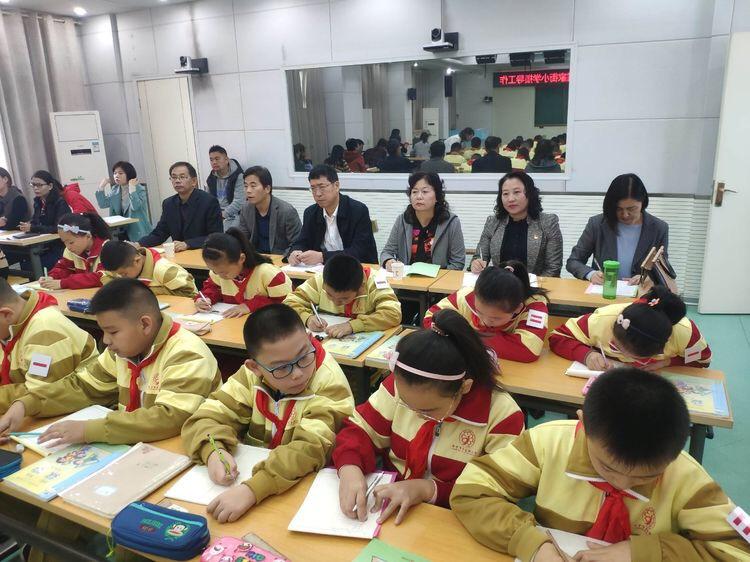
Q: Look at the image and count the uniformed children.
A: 11